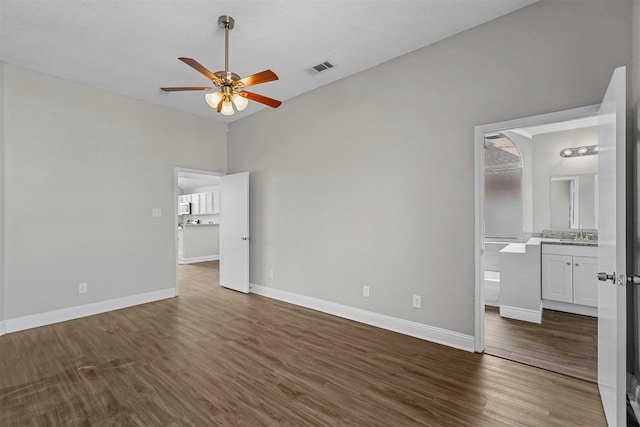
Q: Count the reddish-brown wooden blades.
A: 5